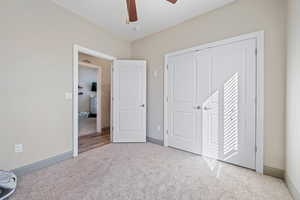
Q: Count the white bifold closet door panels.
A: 2